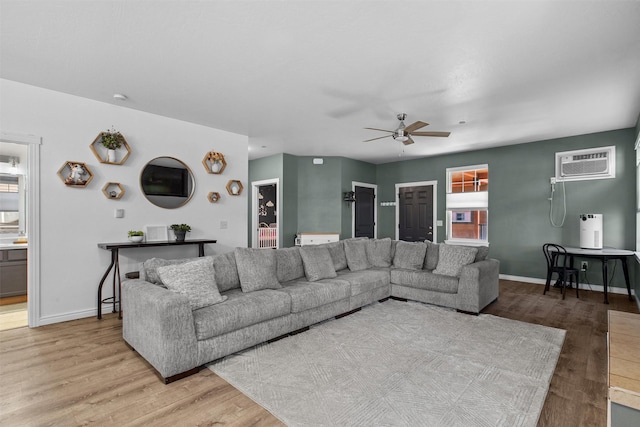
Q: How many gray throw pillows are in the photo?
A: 7